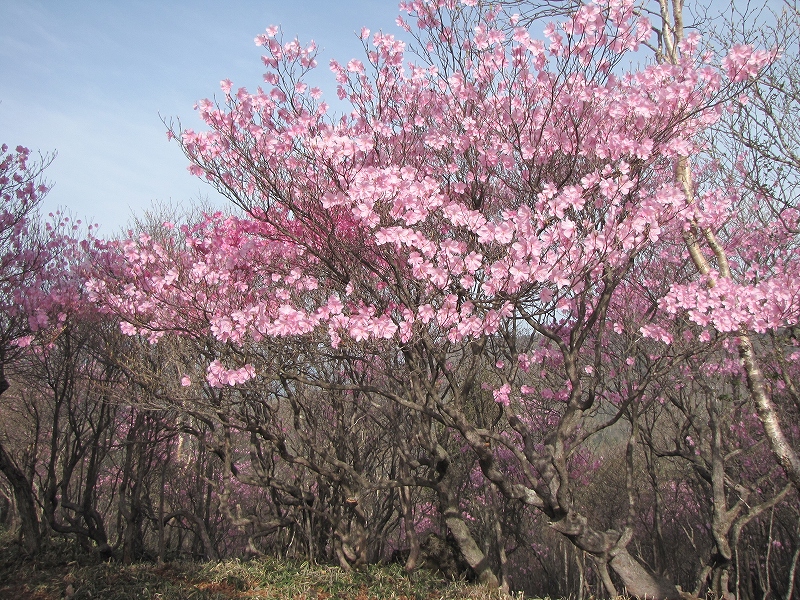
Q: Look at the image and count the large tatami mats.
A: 0